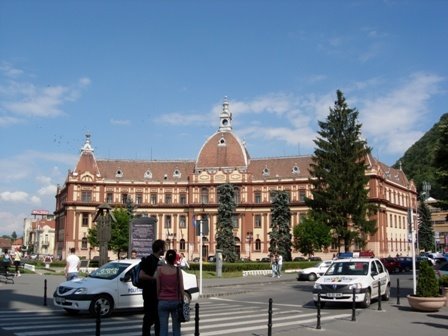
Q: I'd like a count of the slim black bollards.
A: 8